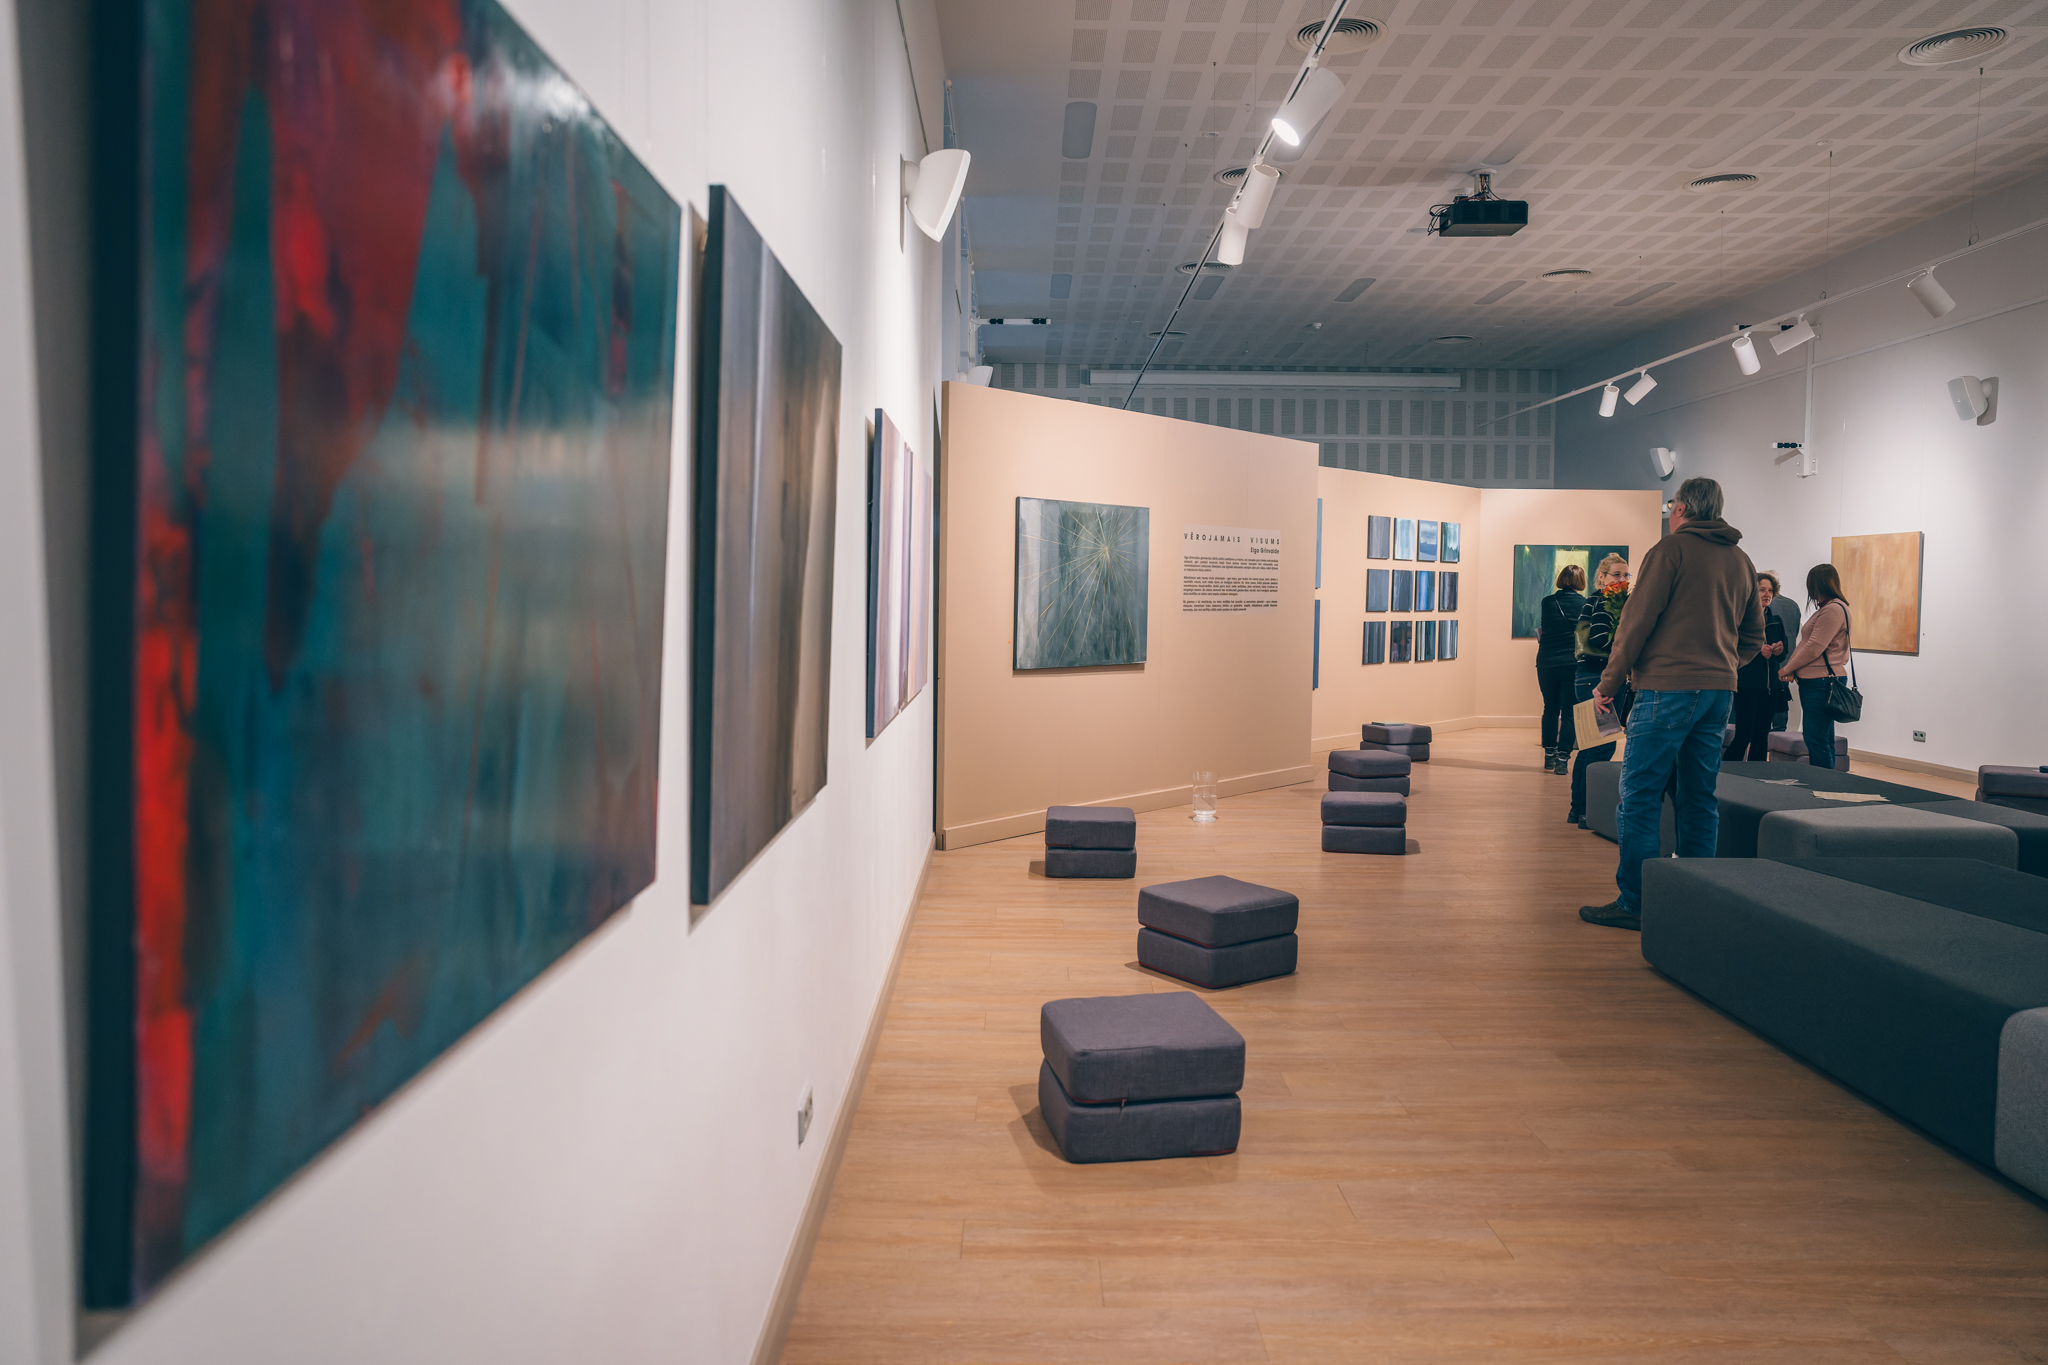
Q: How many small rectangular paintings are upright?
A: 12